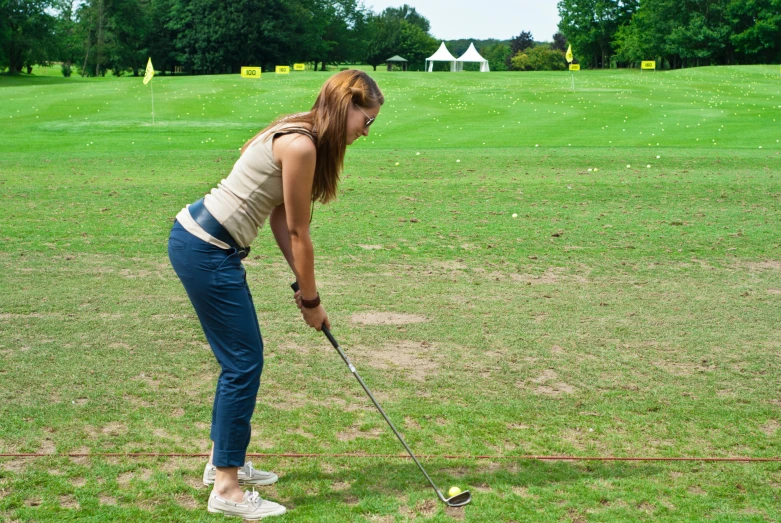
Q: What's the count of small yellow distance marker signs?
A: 5